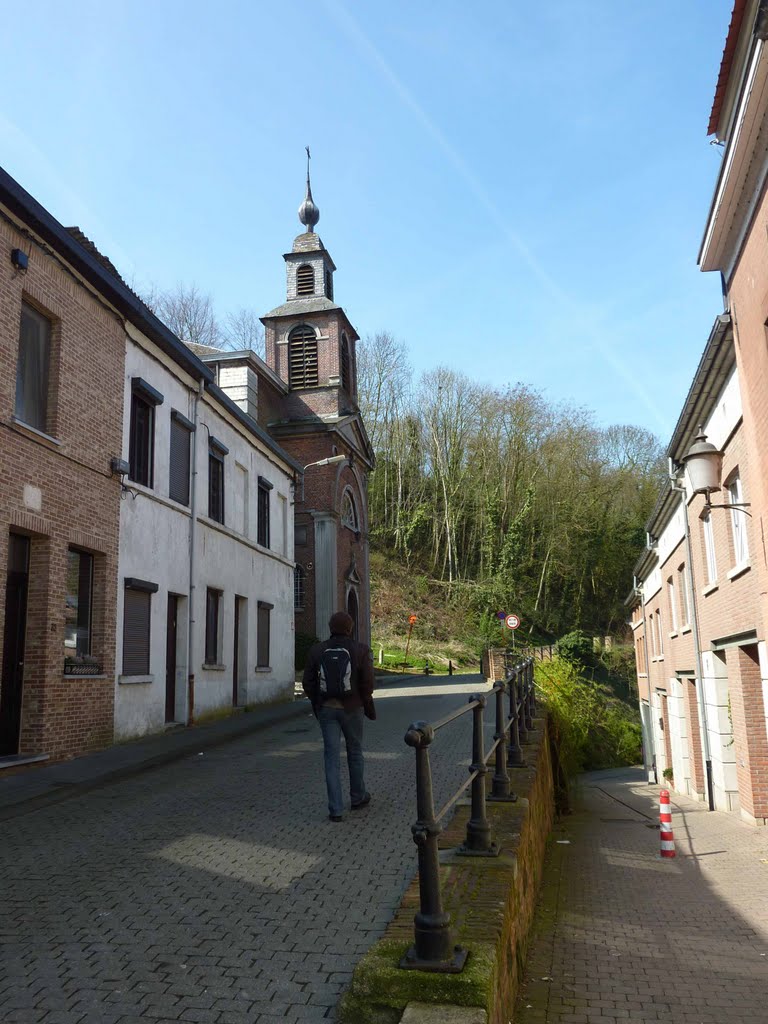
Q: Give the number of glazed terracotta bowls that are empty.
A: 0